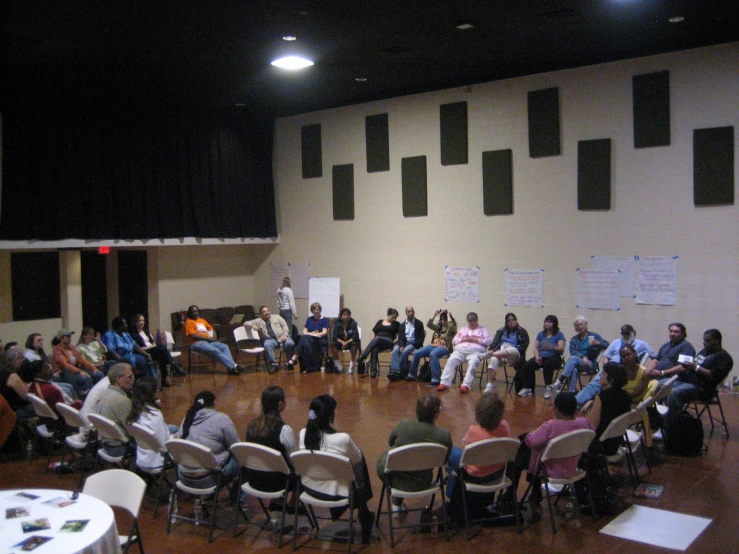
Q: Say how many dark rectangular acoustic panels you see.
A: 10